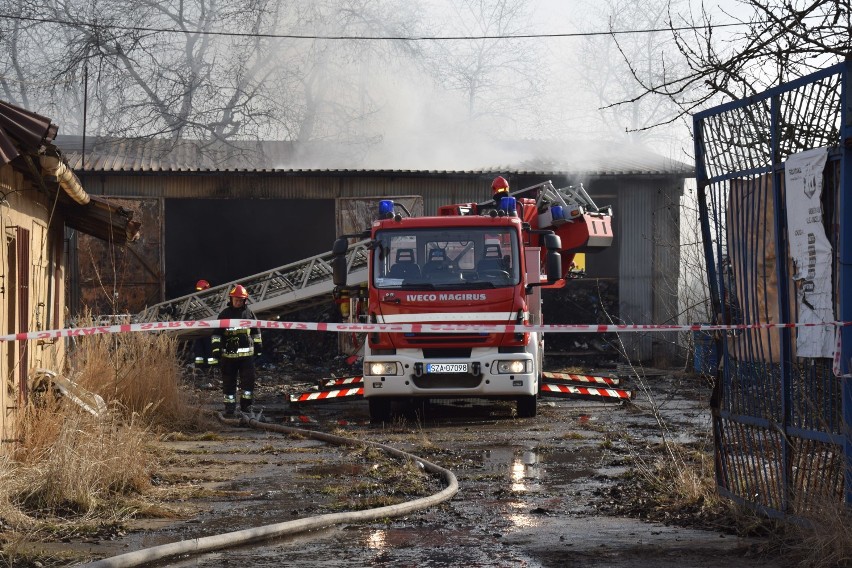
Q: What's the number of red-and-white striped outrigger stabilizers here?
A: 4